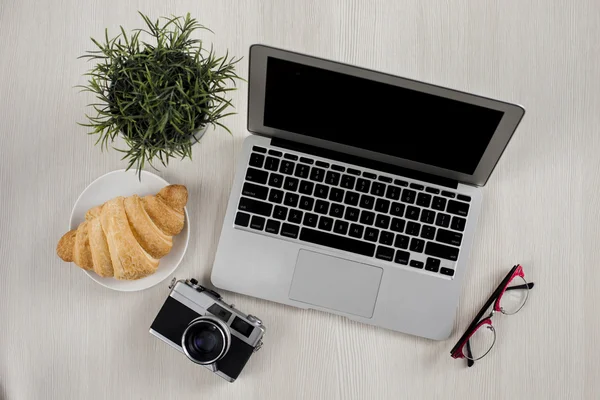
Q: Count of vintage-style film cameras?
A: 1